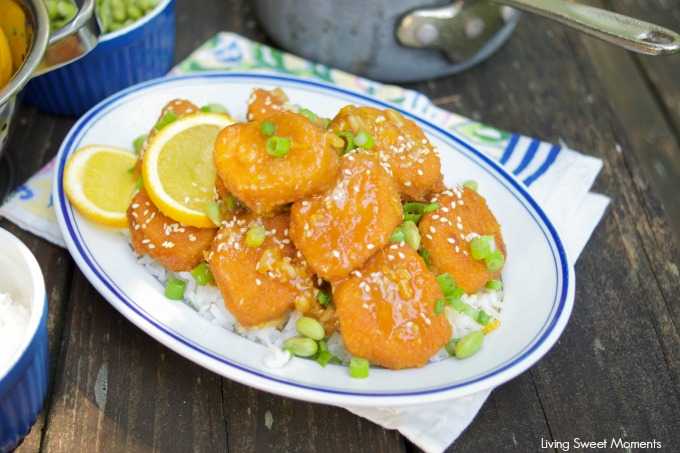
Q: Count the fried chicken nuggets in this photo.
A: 9